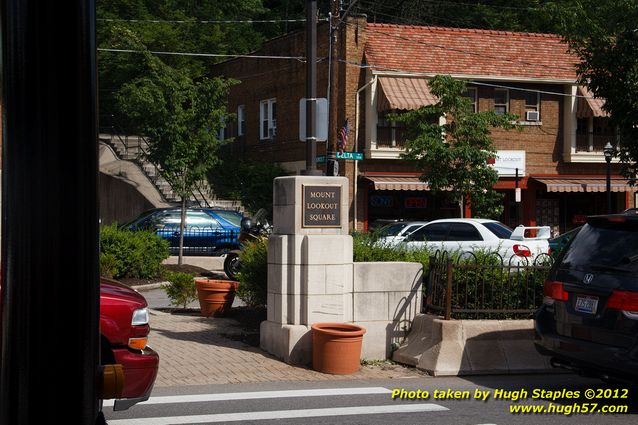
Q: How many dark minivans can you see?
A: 1